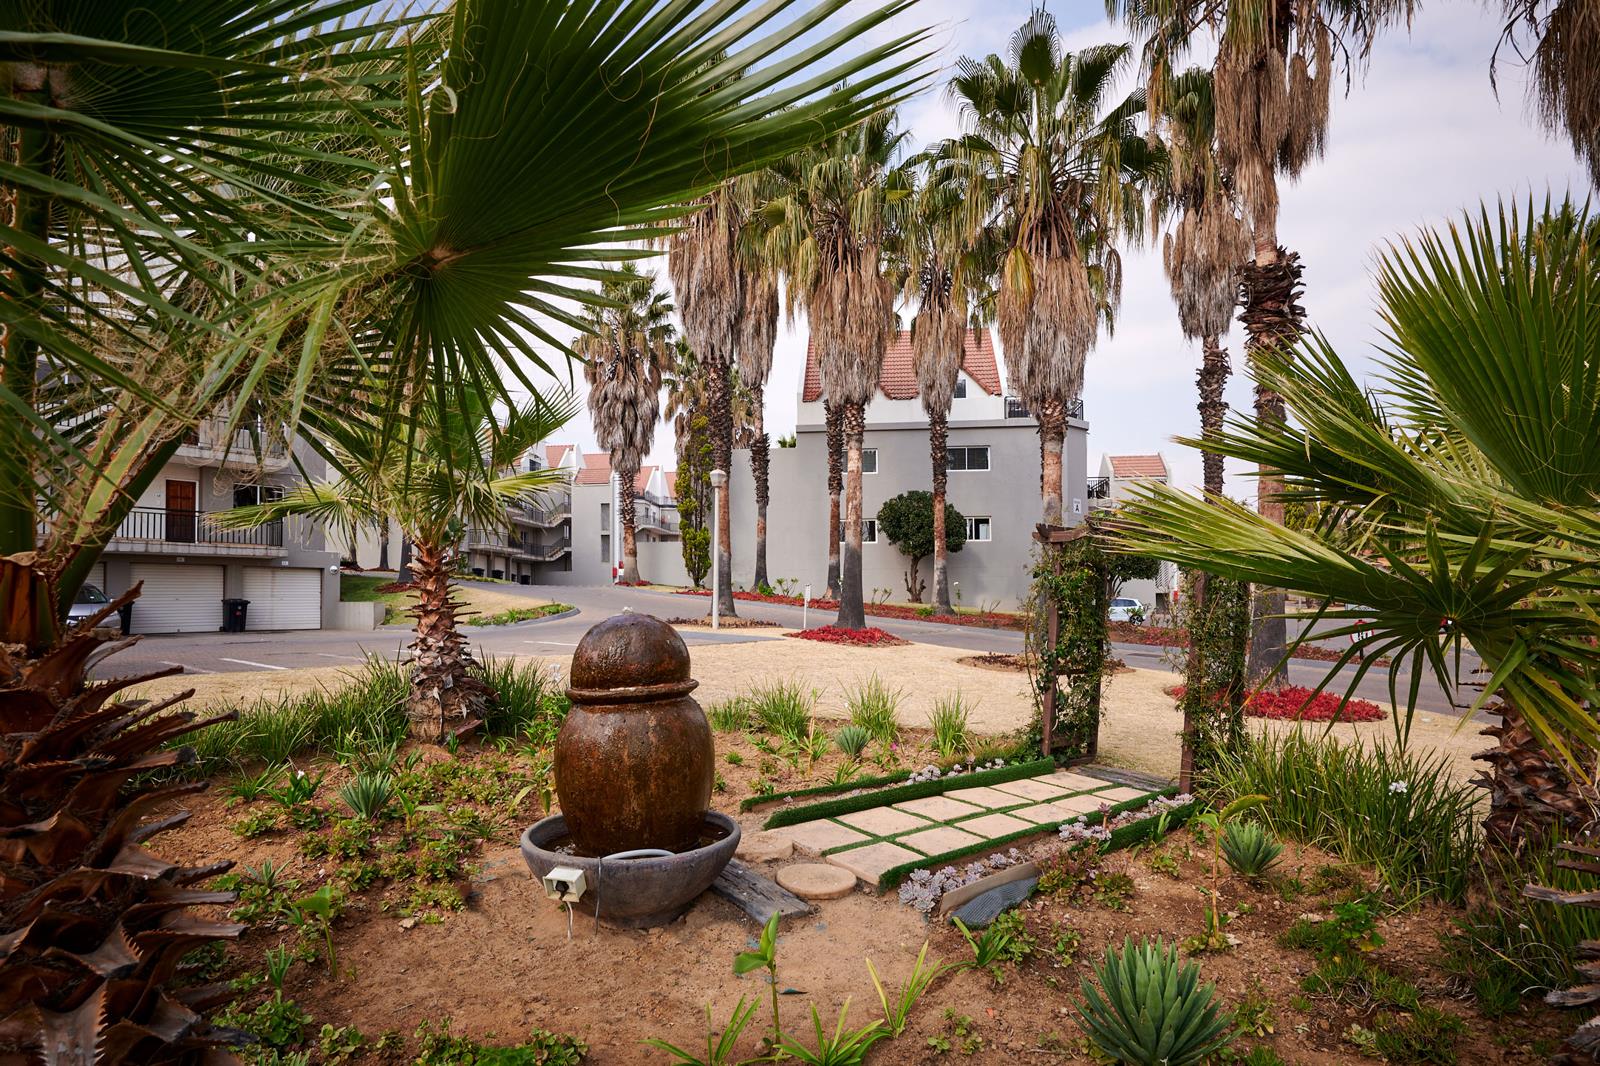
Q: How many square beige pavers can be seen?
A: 12